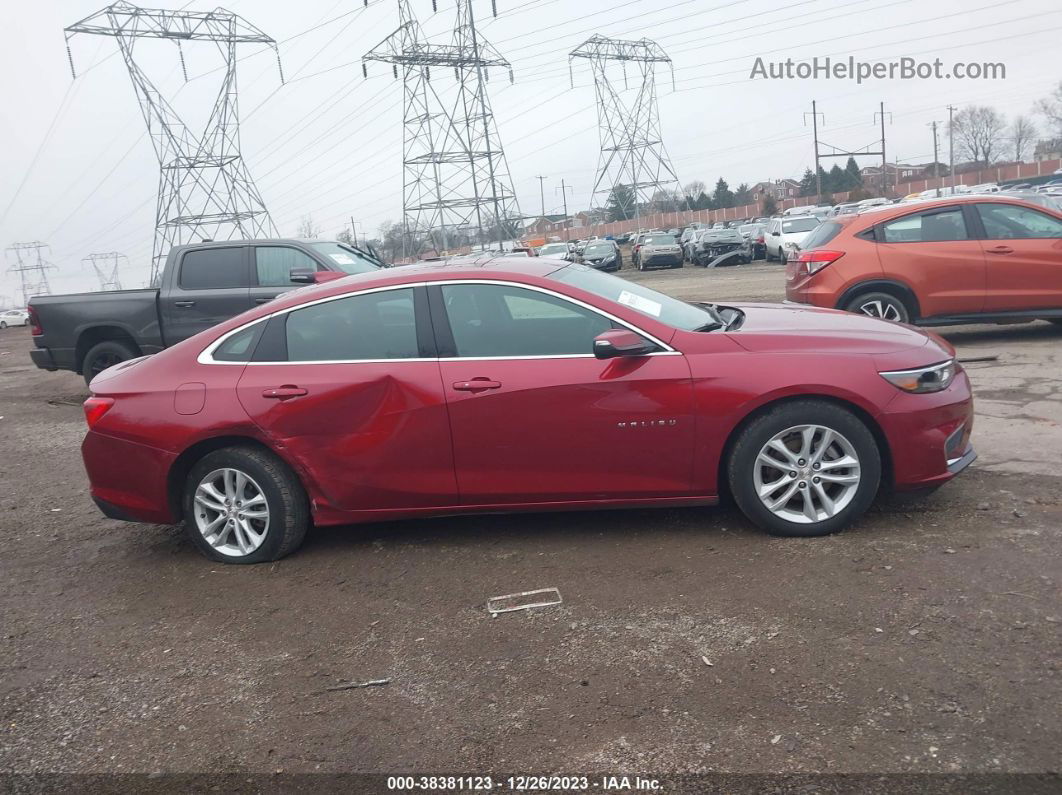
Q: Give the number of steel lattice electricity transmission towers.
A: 5